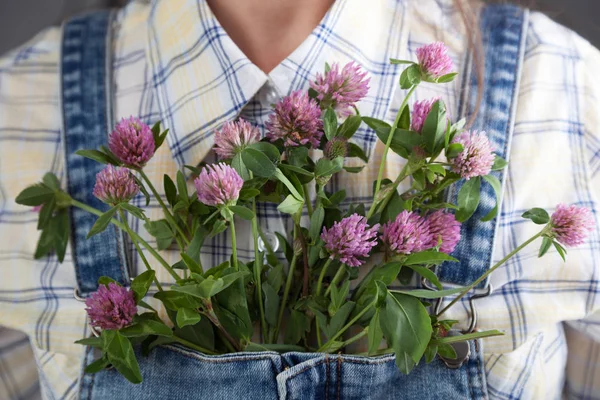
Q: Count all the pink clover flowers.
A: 14